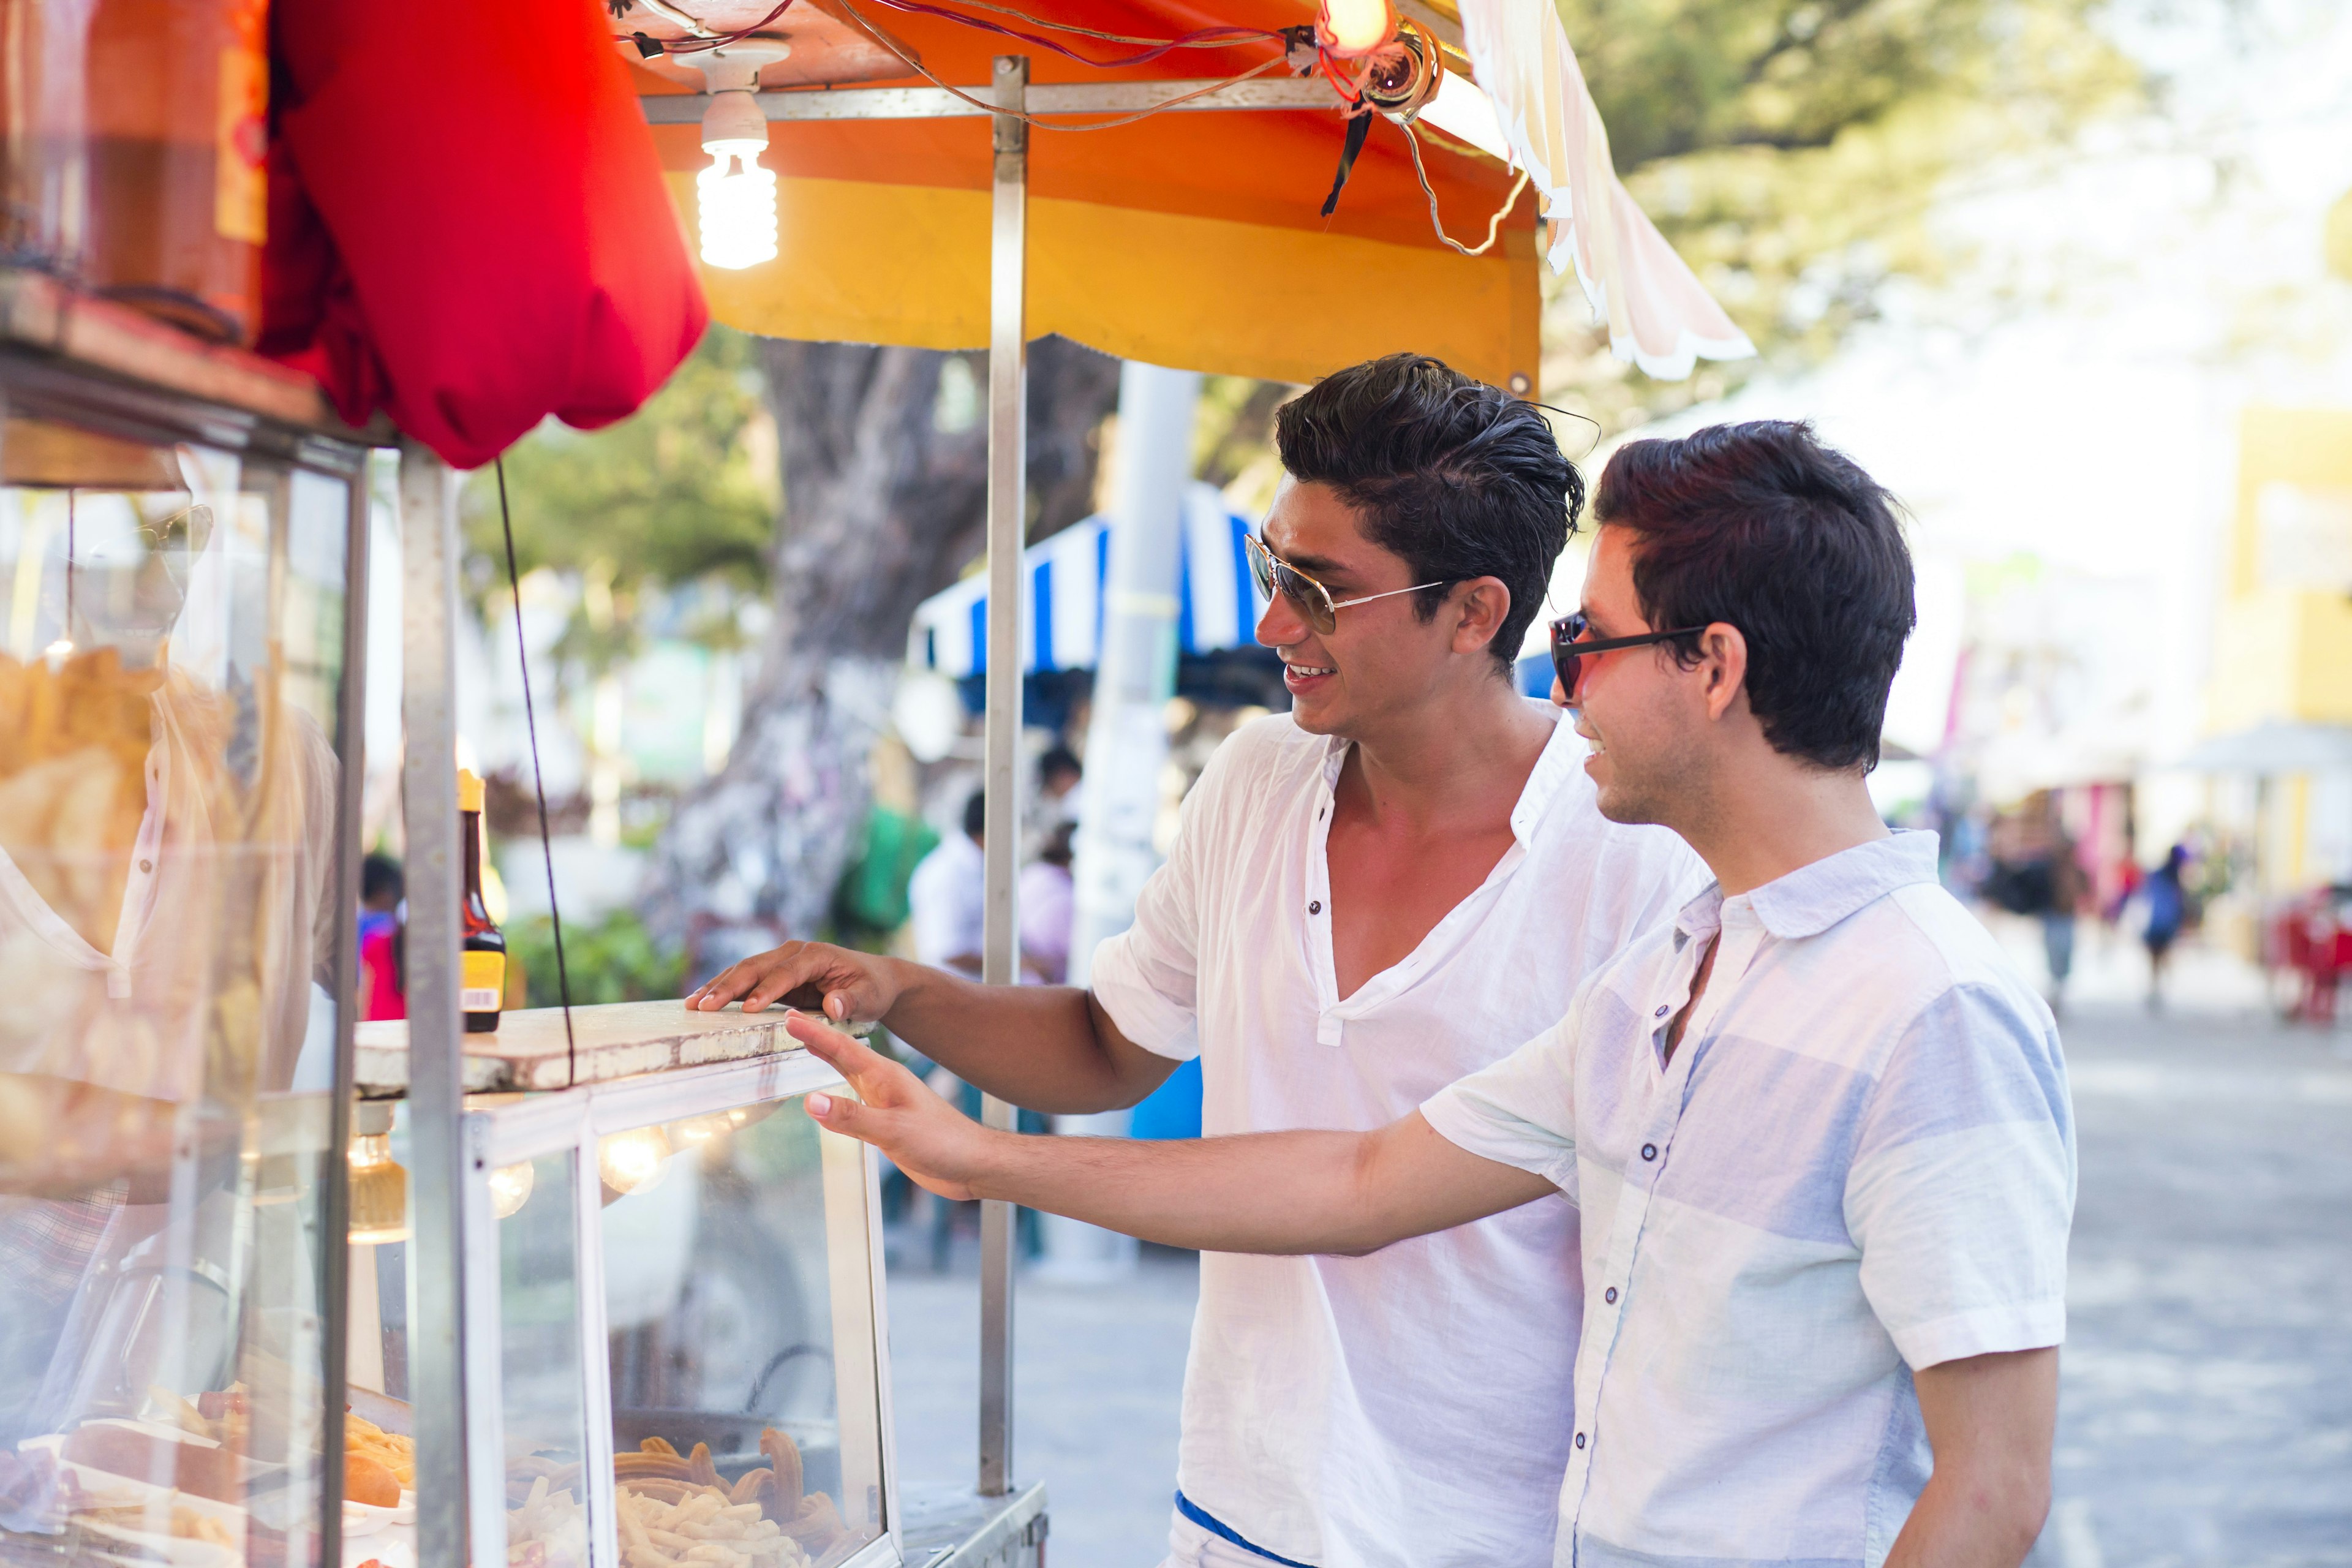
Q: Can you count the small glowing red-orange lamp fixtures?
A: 1